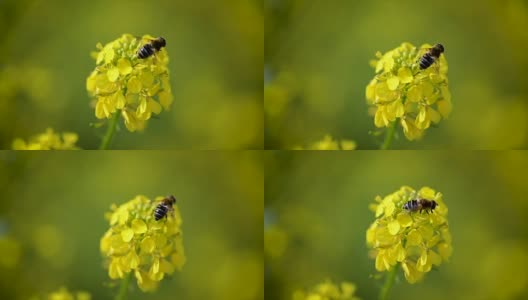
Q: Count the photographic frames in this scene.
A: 4